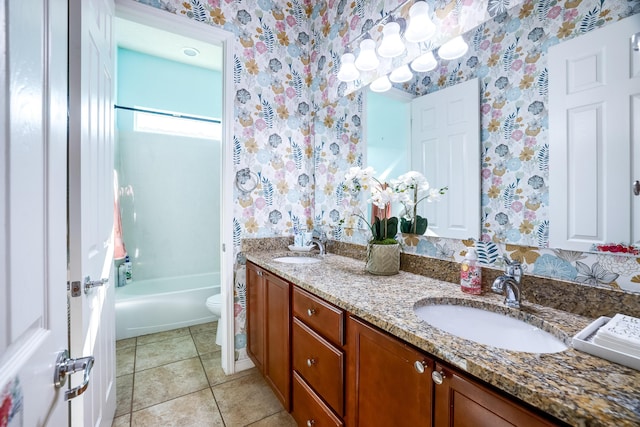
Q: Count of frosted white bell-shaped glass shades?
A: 4